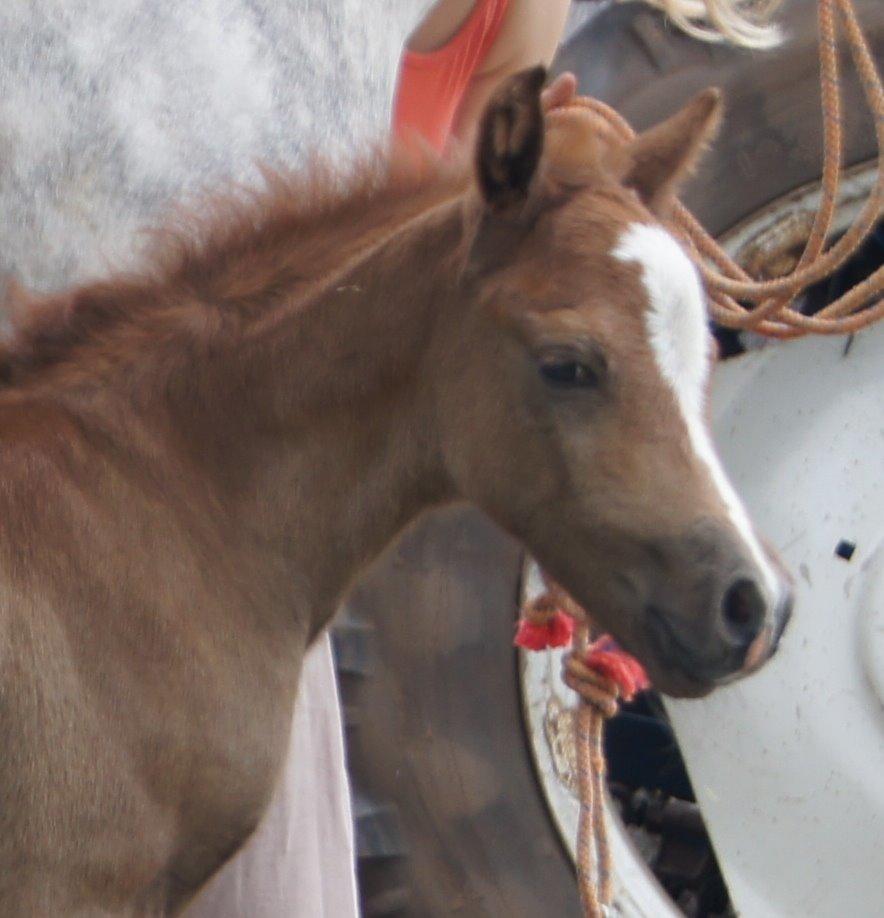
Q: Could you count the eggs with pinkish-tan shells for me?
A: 0